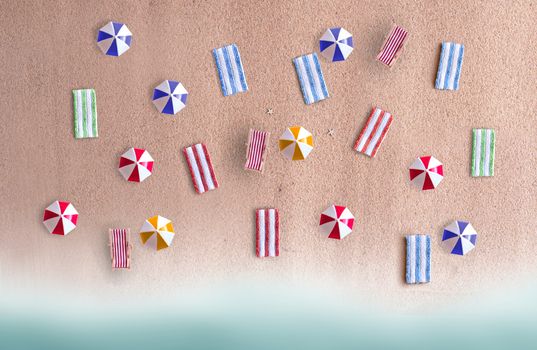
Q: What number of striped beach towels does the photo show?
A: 9